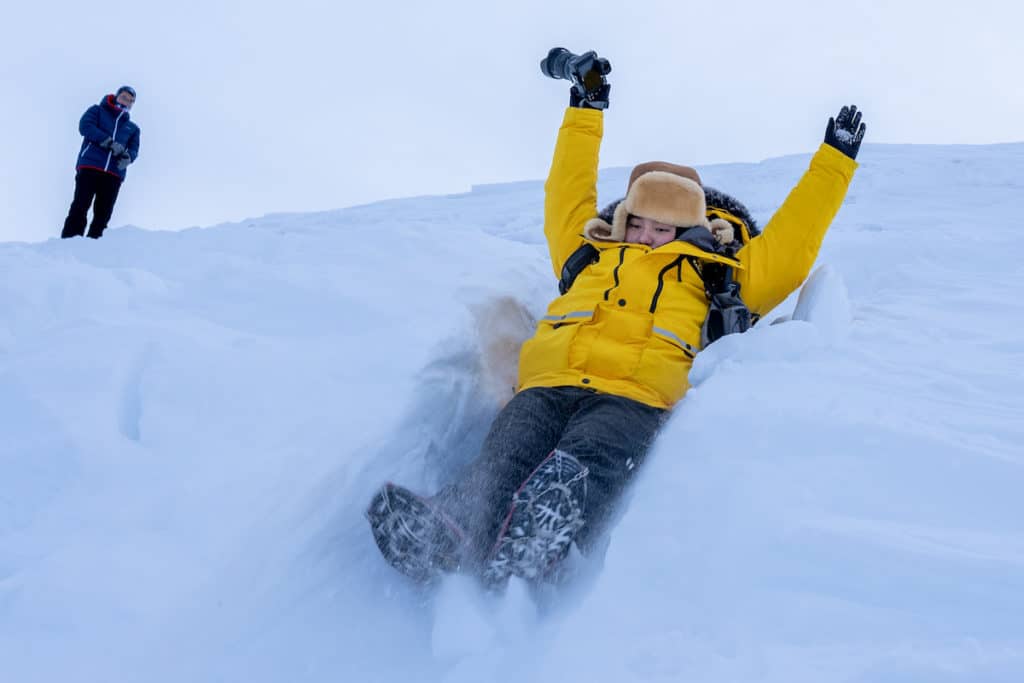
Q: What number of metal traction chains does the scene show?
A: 2